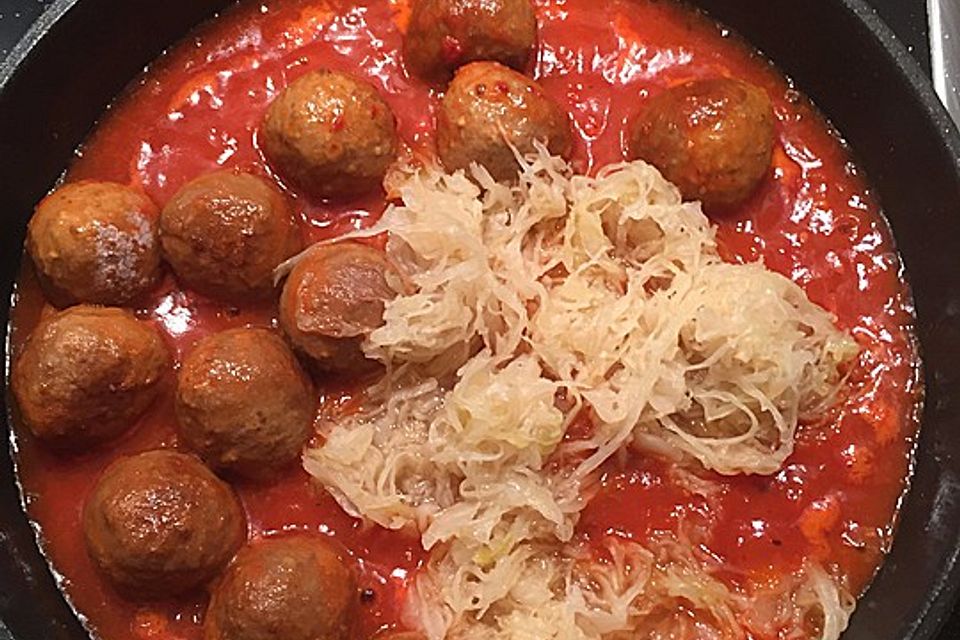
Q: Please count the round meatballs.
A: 11